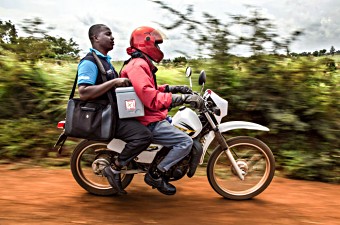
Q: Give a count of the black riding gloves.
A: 2